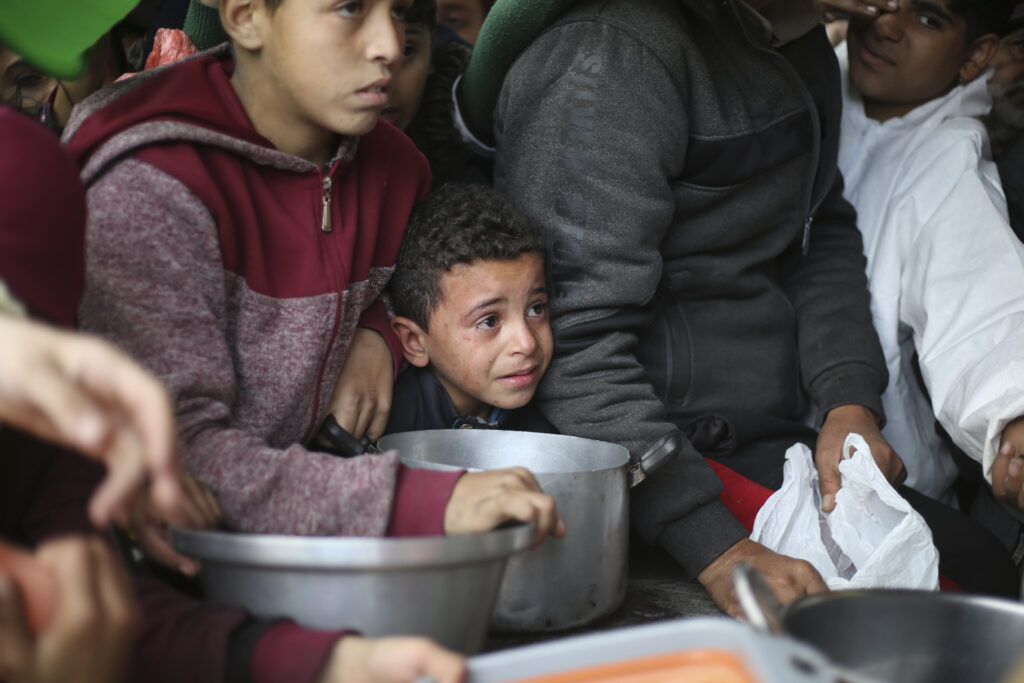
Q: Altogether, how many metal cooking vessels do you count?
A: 3